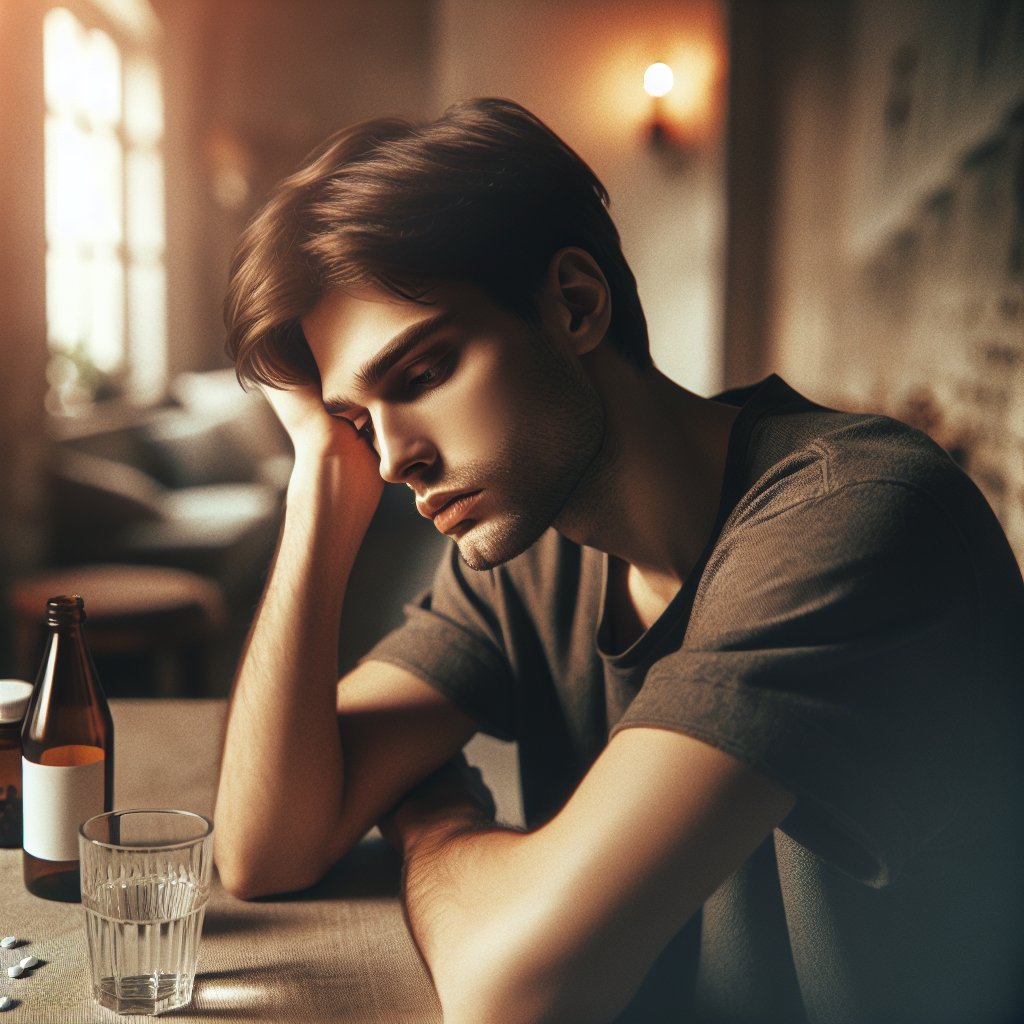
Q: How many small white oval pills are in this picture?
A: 4